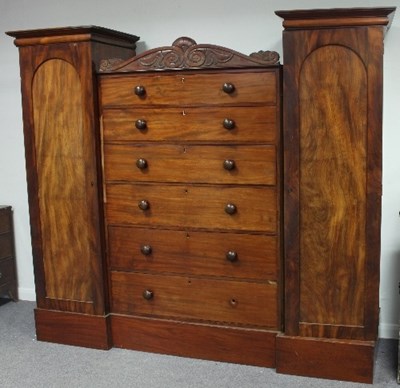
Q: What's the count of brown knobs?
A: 11